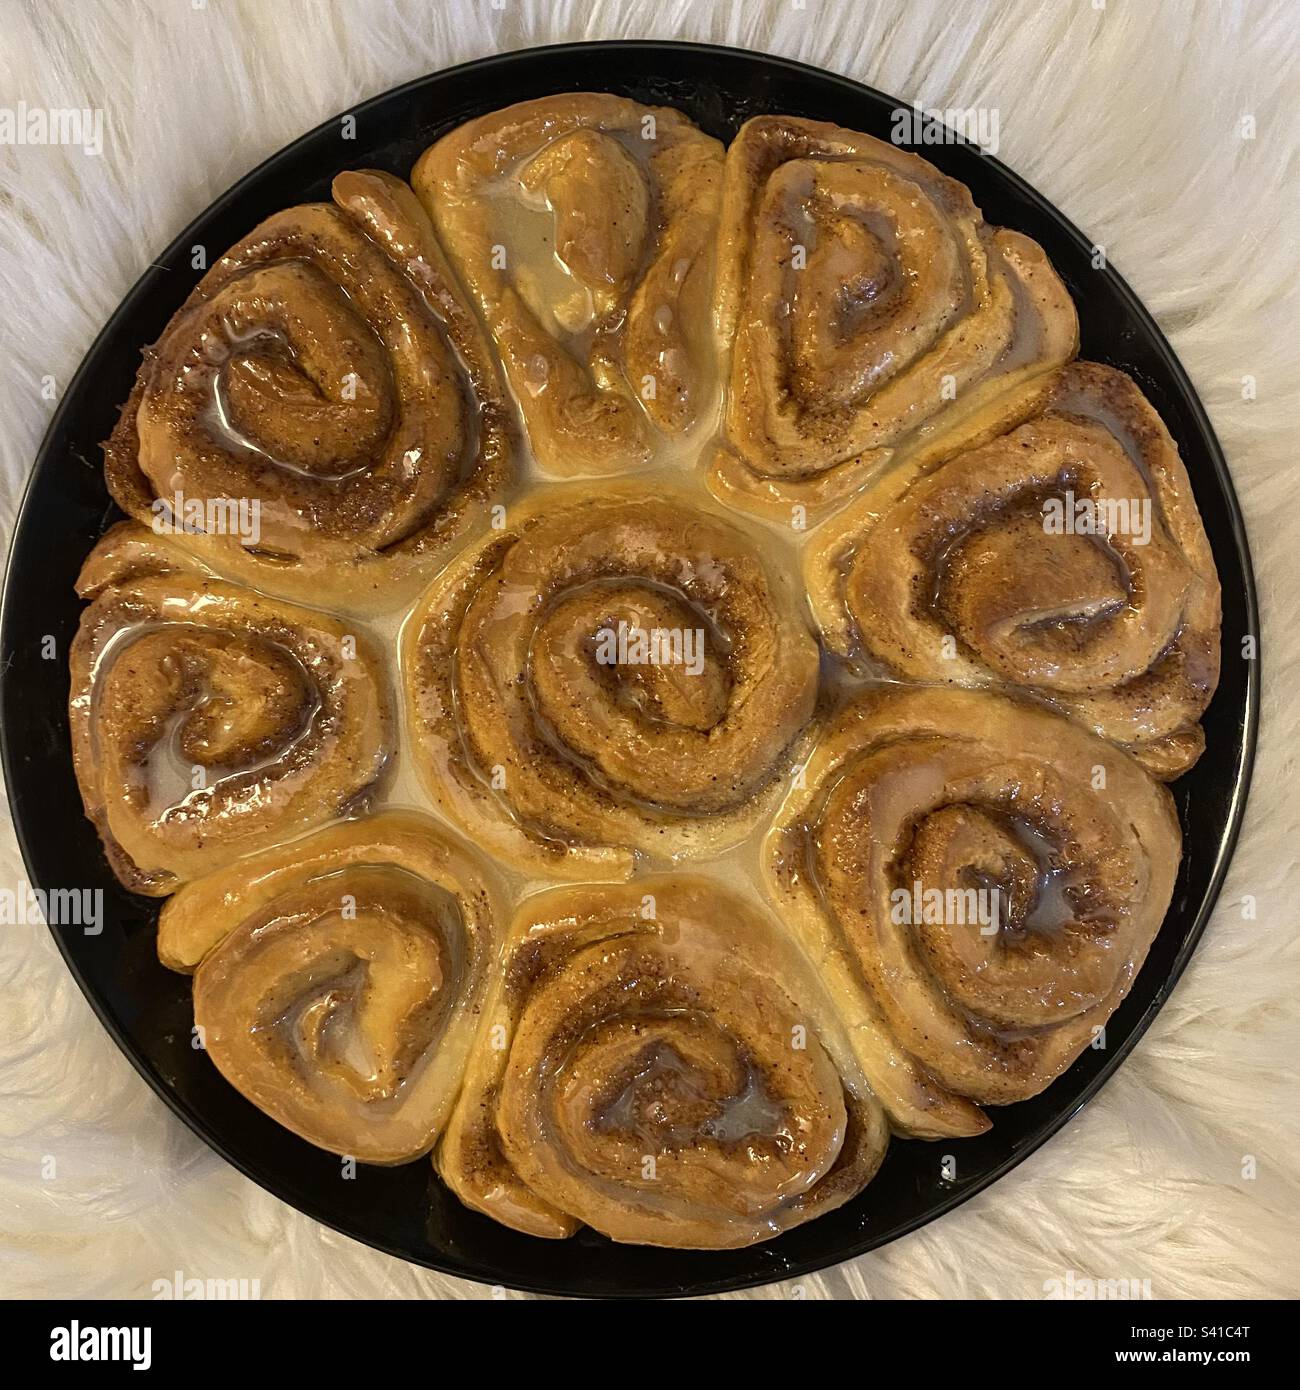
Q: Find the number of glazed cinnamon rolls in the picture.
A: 9